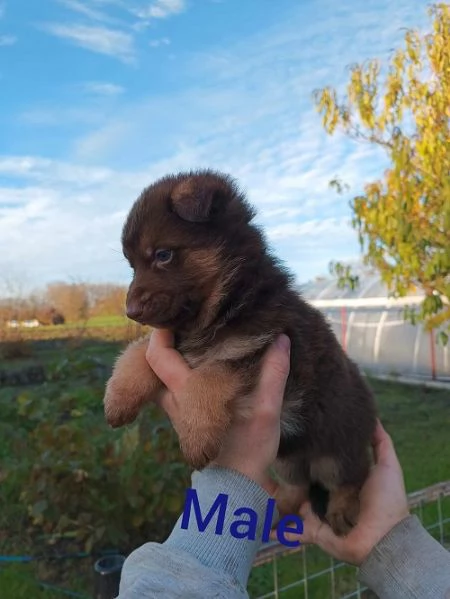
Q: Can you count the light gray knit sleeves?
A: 2